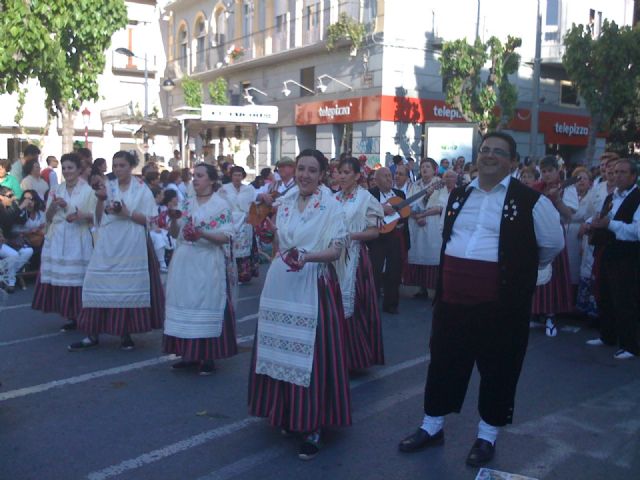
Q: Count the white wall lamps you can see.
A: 3